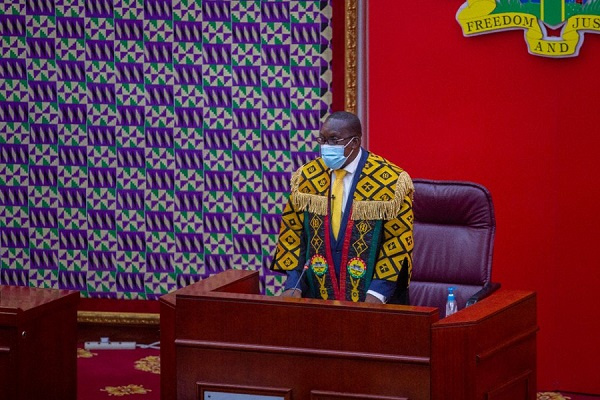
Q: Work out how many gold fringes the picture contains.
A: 2